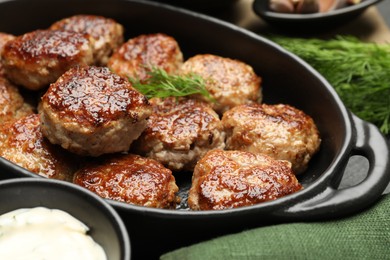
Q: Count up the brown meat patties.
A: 12